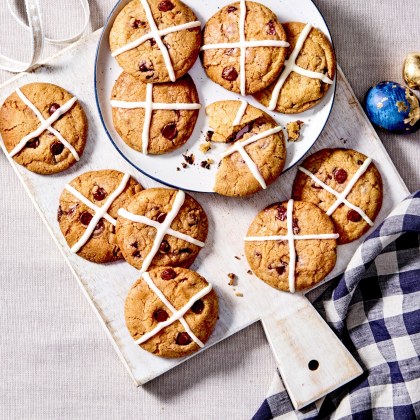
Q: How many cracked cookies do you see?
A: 1